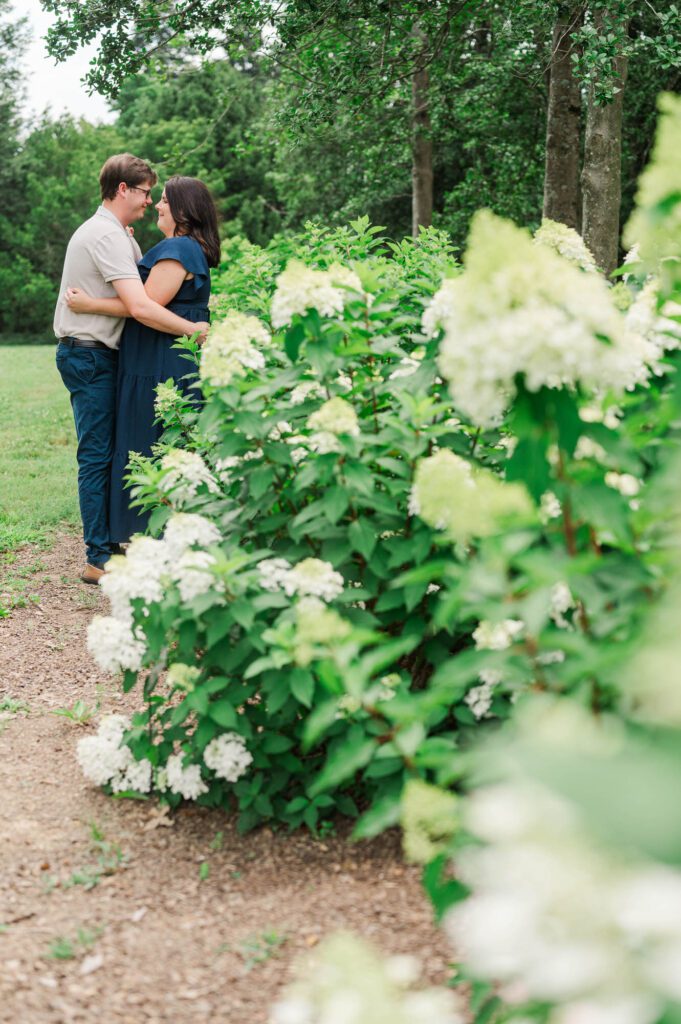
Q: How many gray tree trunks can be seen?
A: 3